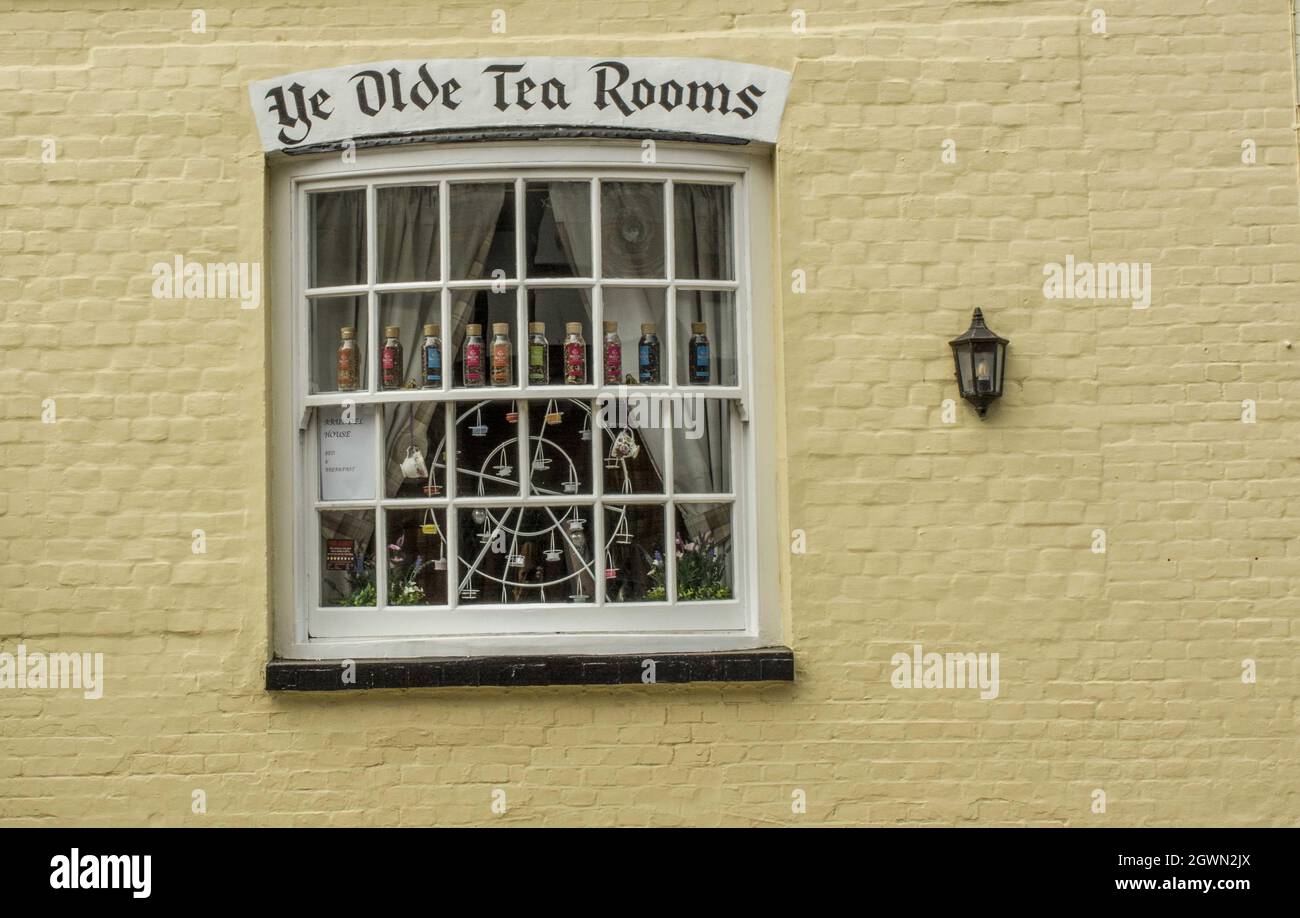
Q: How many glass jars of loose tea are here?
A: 10